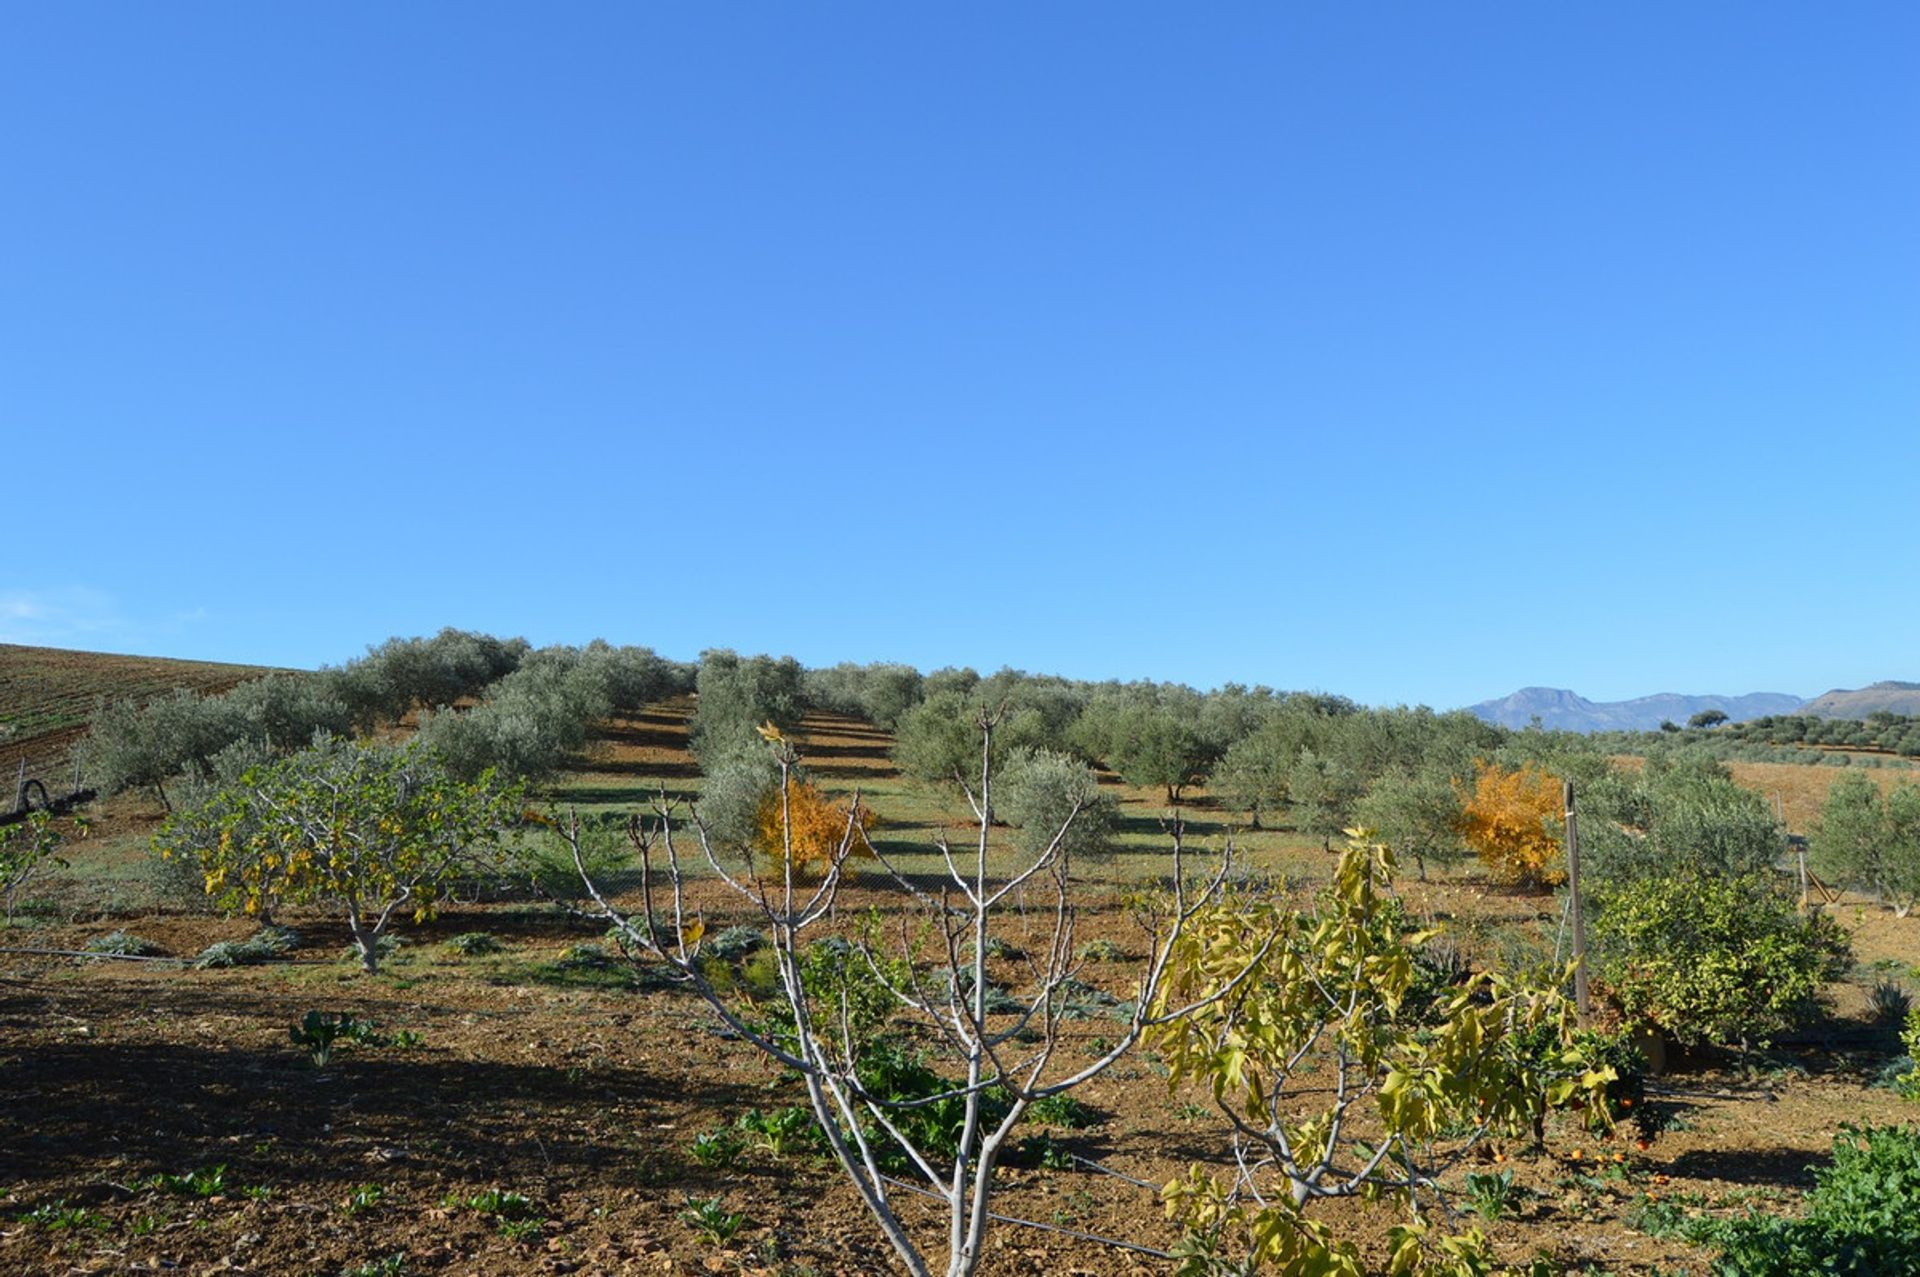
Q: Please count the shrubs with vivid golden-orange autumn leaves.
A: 2